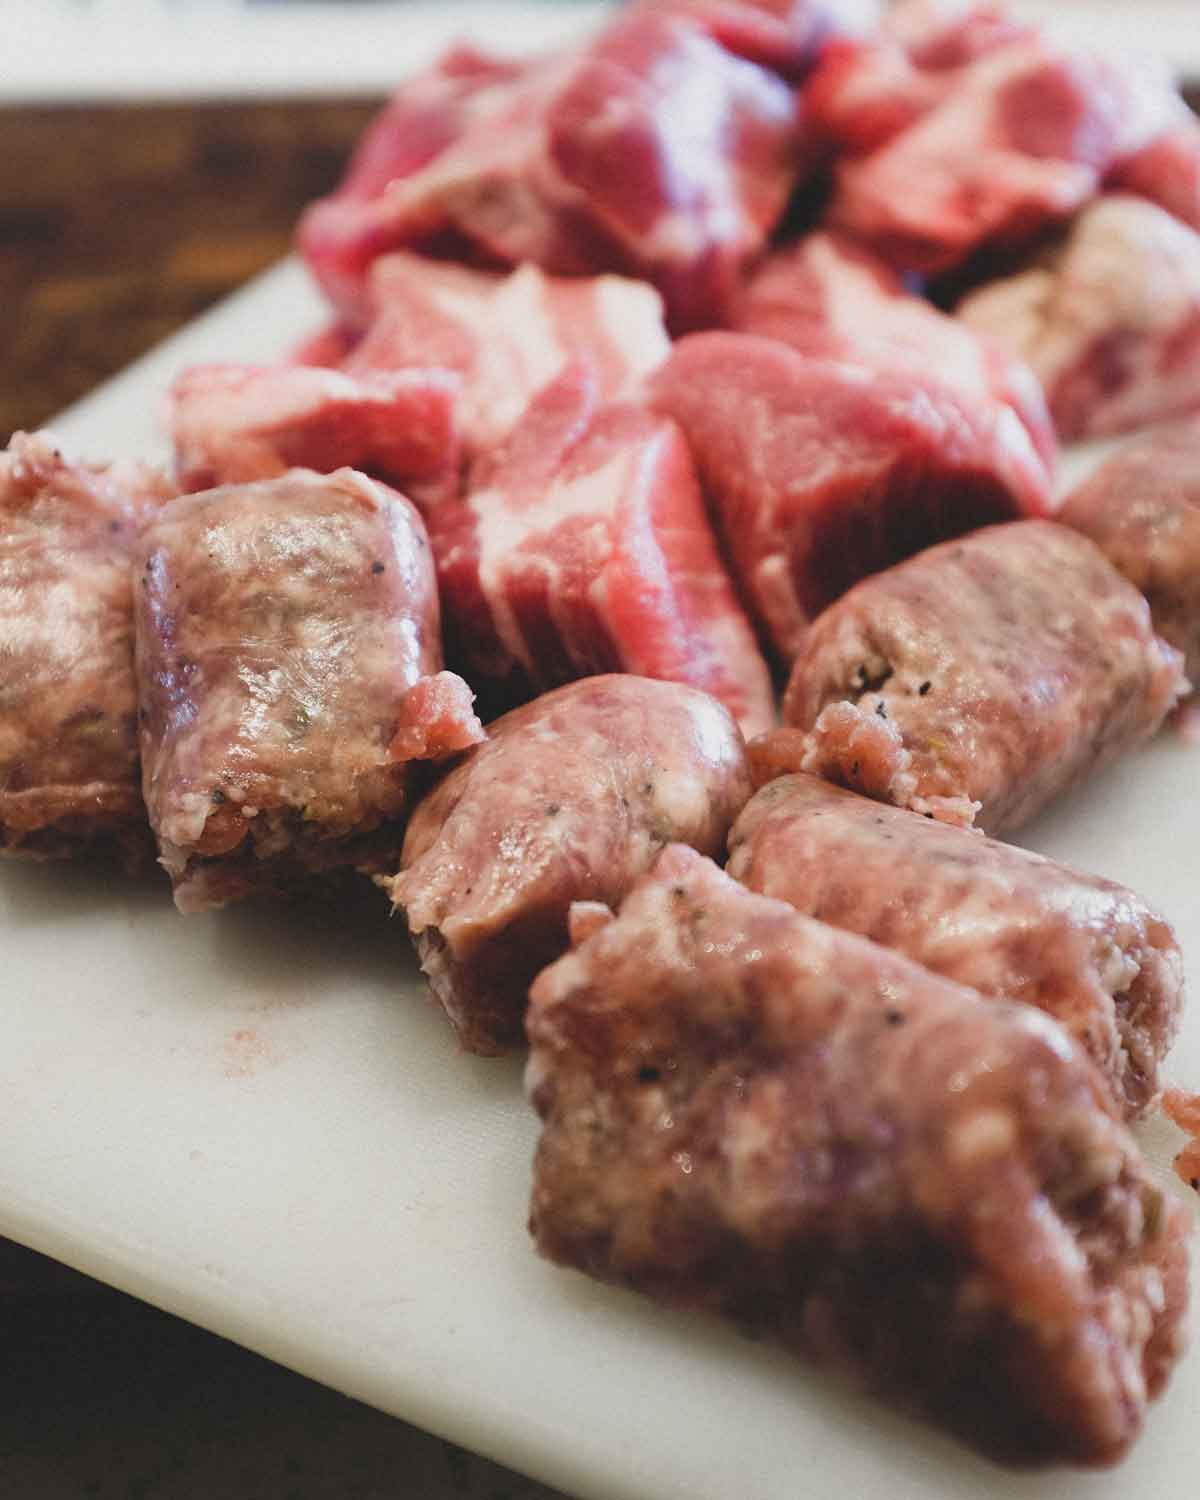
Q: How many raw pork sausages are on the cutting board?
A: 7